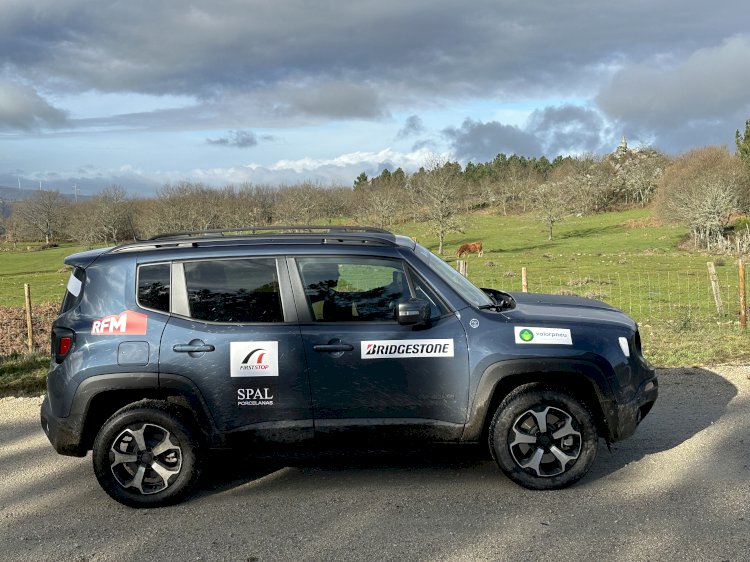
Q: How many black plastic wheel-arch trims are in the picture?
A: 2